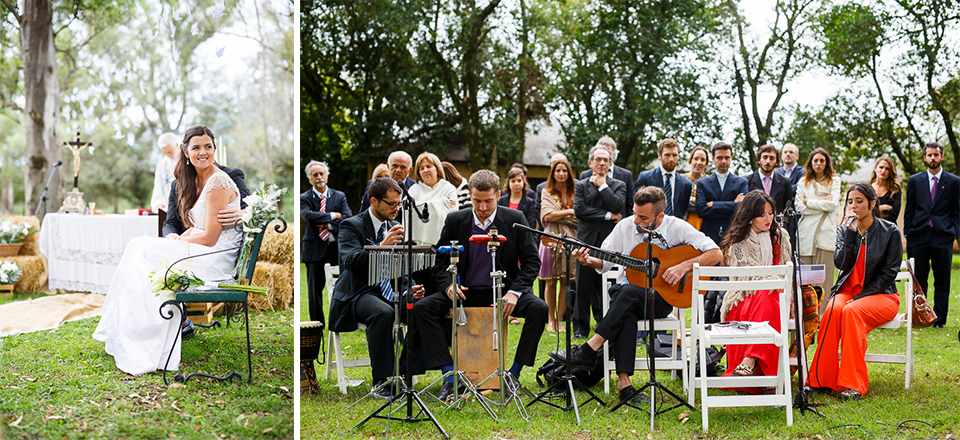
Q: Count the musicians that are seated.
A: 5